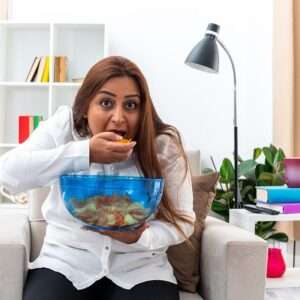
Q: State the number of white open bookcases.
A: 1